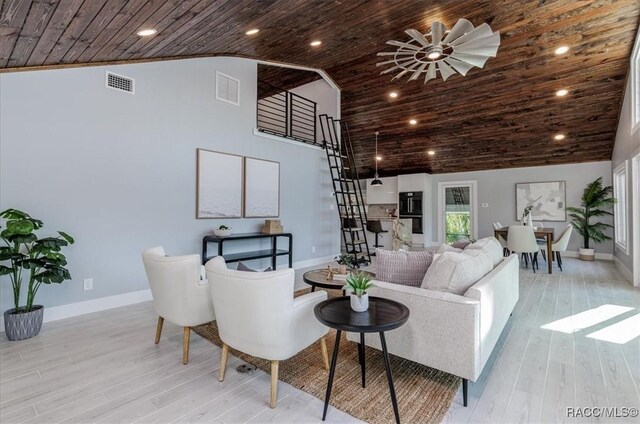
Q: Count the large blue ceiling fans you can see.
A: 0